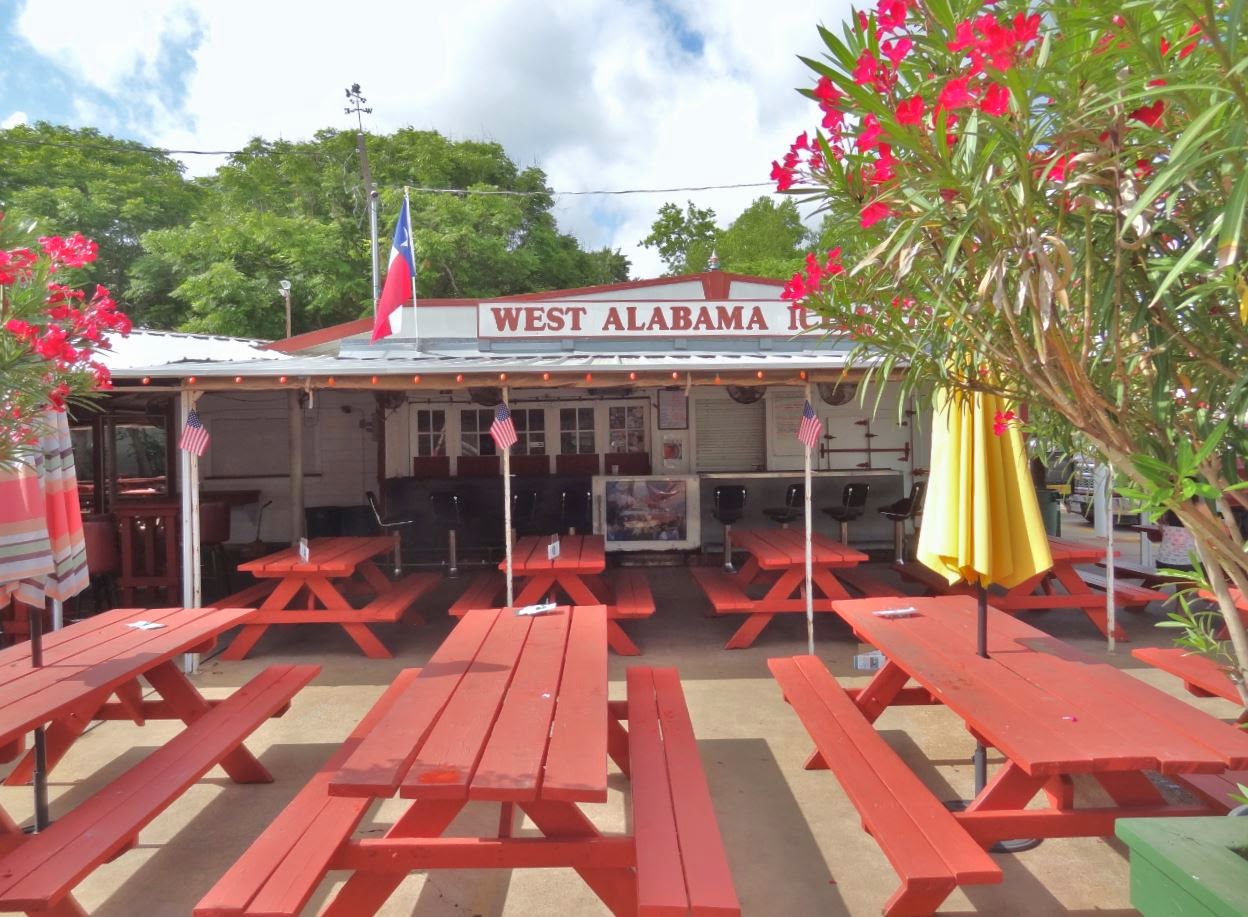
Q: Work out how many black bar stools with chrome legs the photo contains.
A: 8